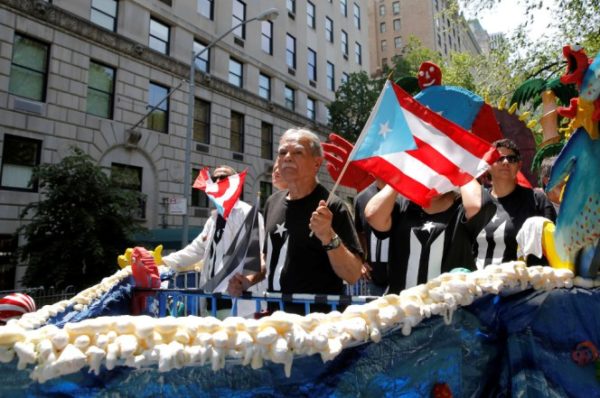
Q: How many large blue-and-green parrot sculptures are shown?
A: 1